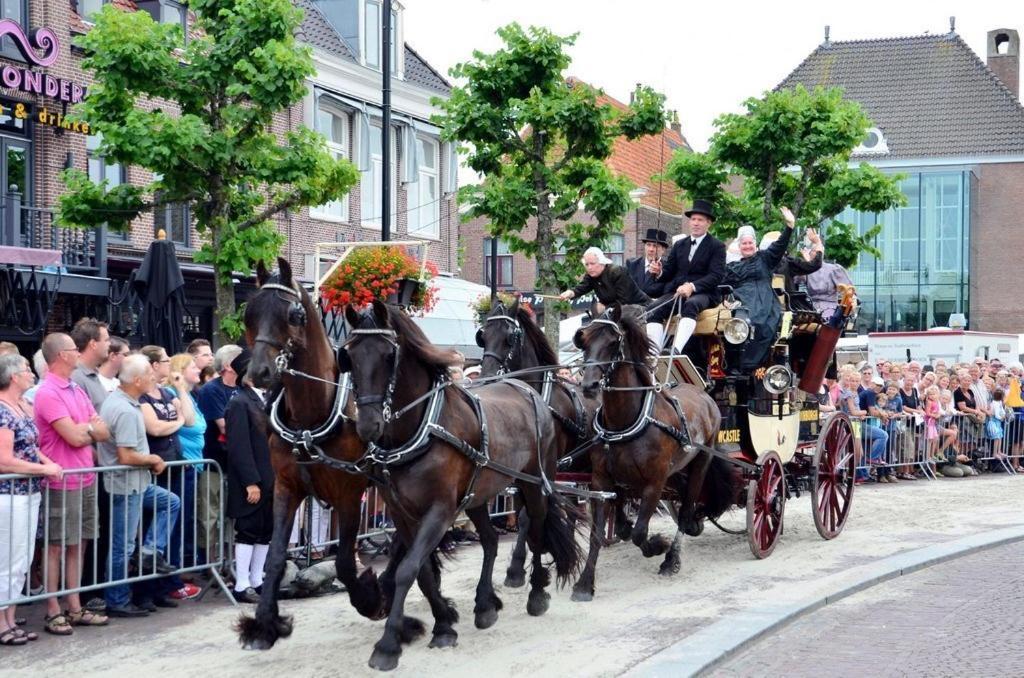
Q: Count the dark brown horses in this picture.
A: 4